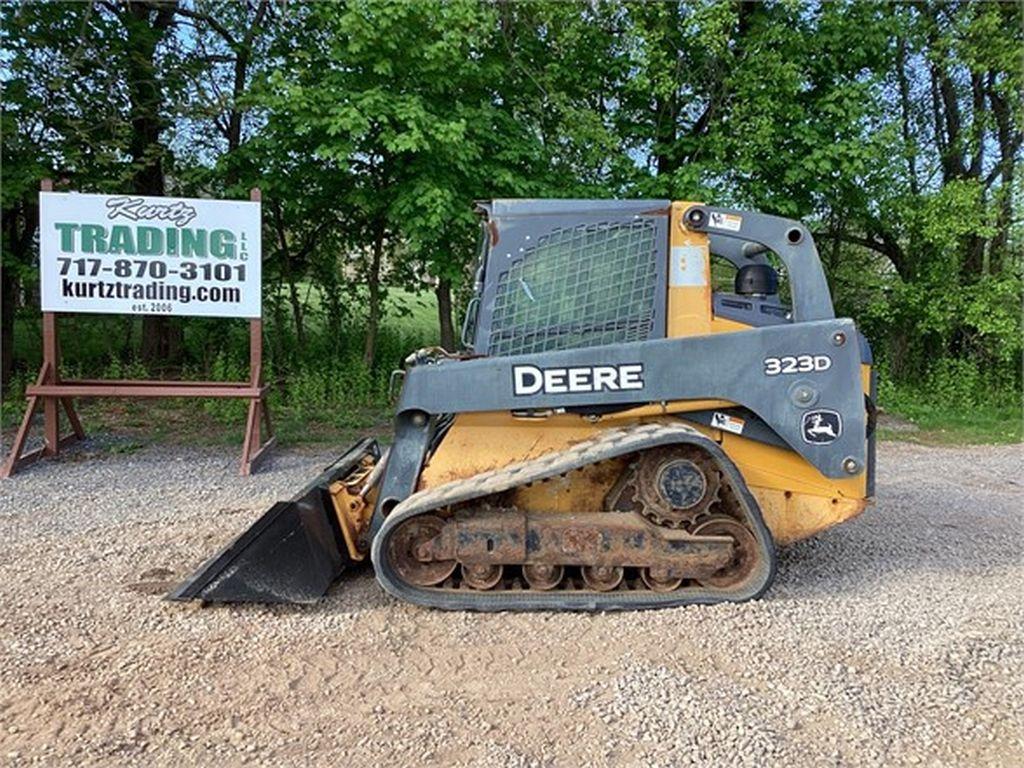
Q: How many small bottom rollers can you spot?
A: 4